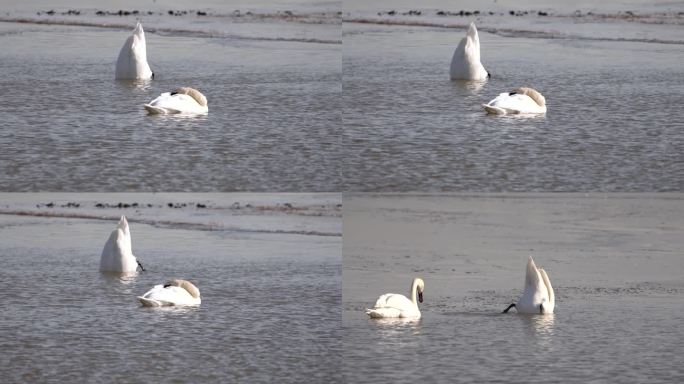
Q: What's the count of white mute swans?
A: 8